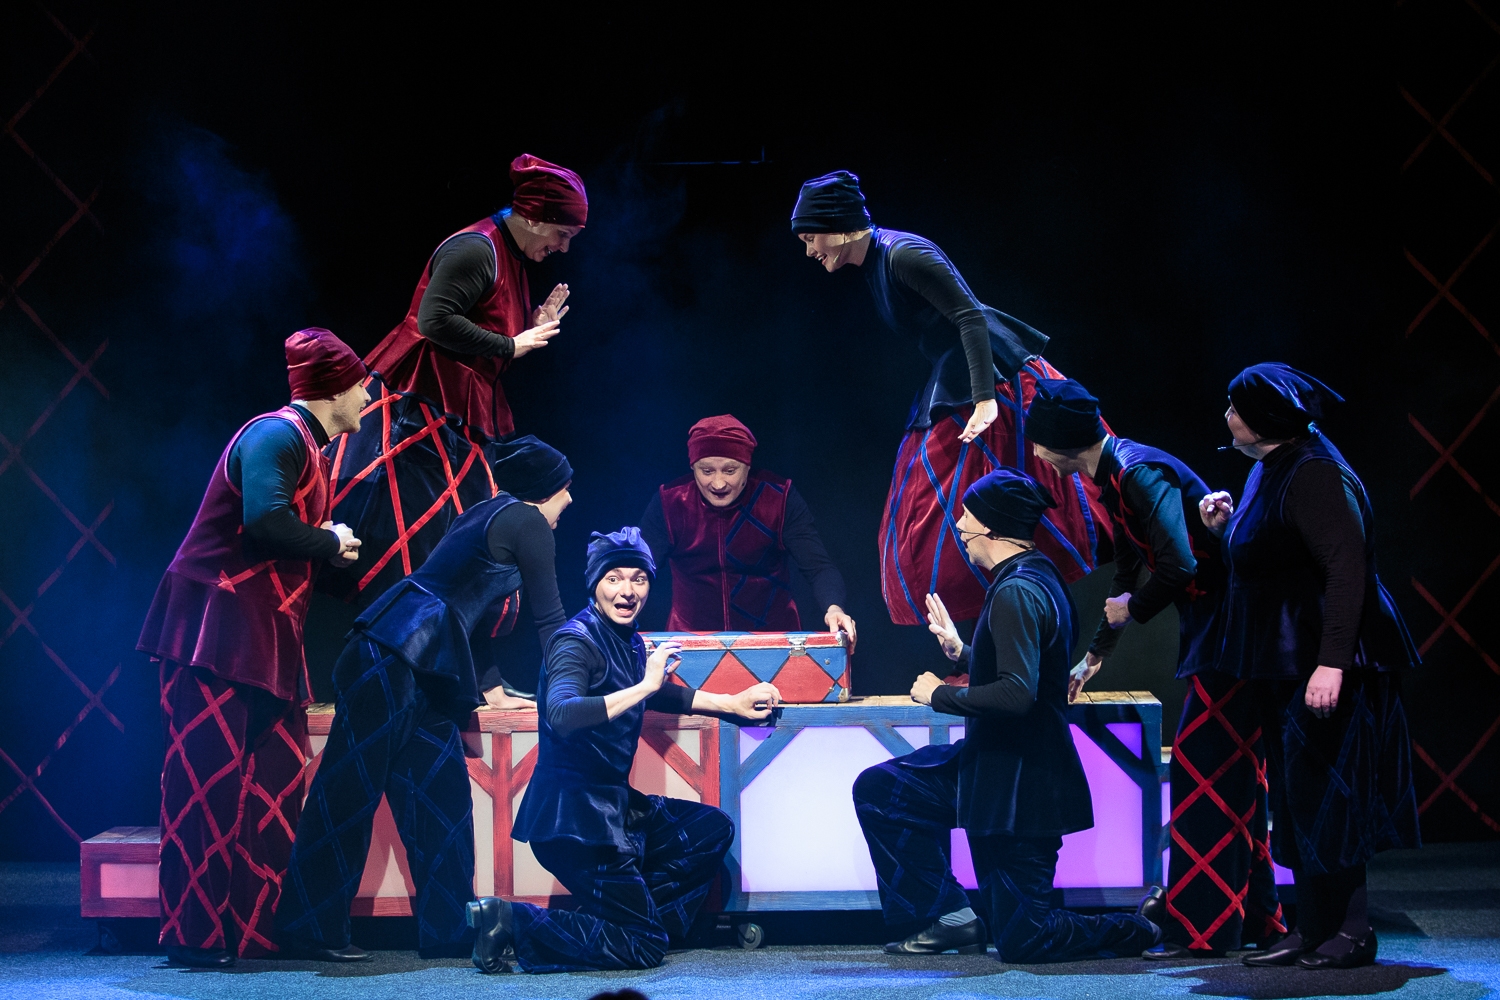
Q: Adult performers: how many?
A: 9